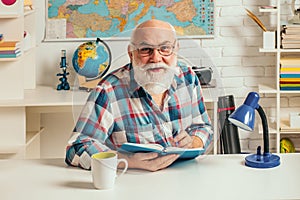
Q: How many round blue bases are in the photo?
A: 1